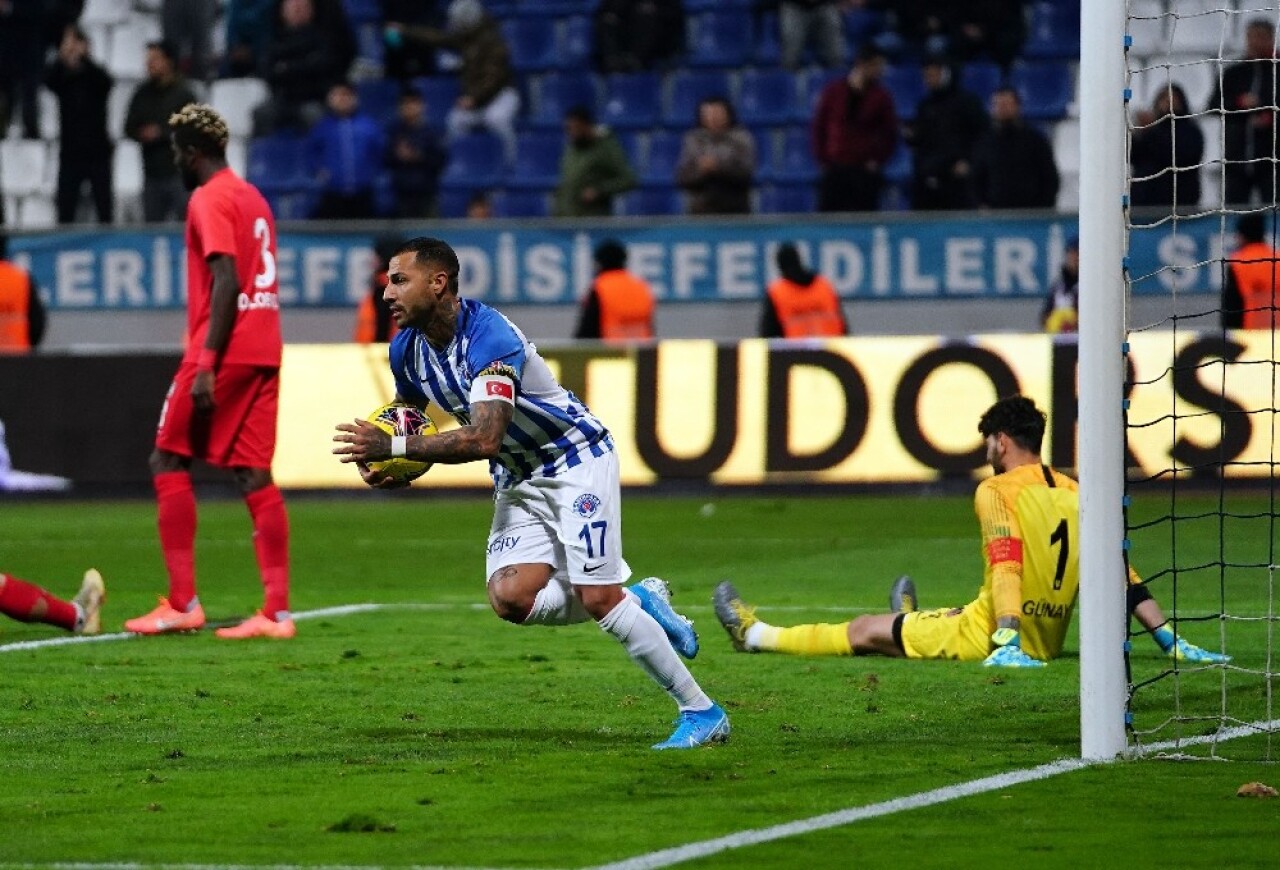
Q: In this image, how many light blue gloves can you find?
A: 2